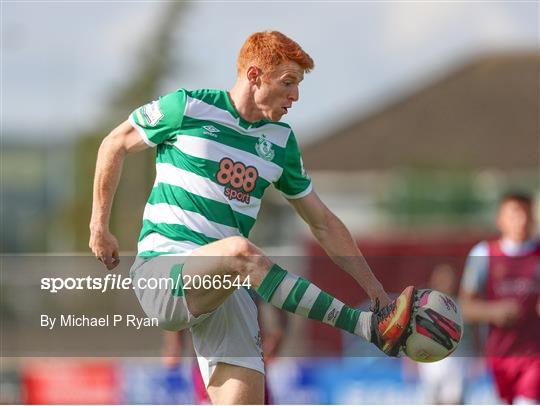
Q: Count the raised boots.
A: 1